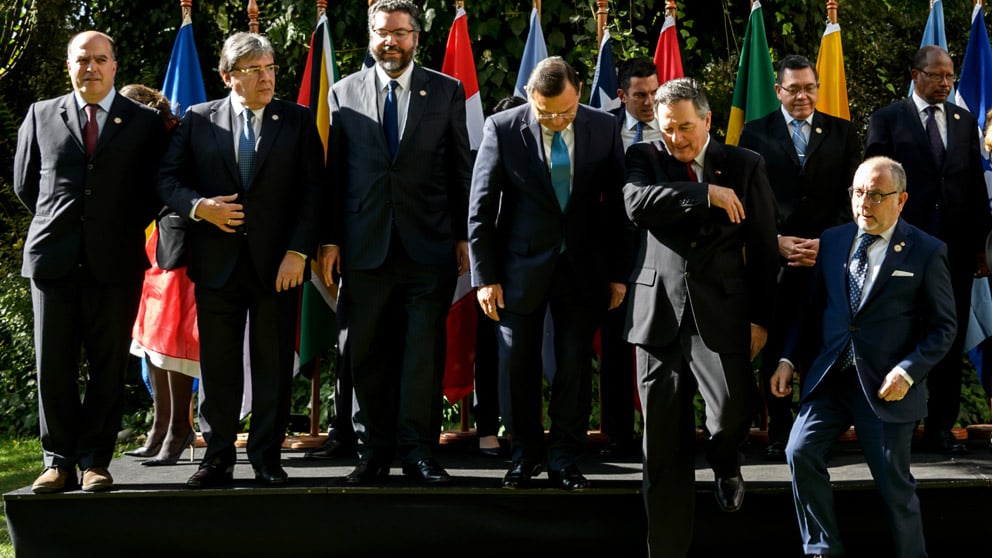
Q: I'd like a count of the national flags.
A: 11